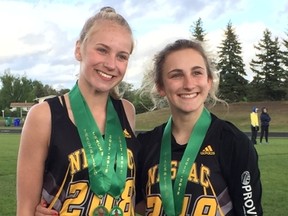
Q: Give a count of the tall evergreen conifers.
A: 4